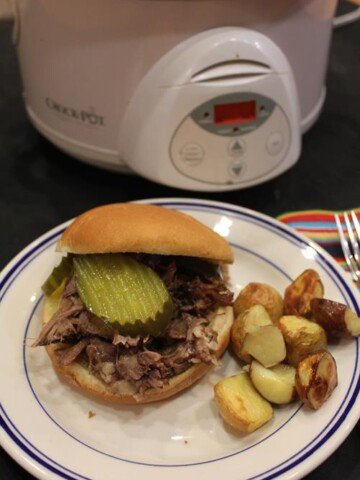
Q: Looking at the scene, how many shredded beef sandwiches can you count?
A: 1